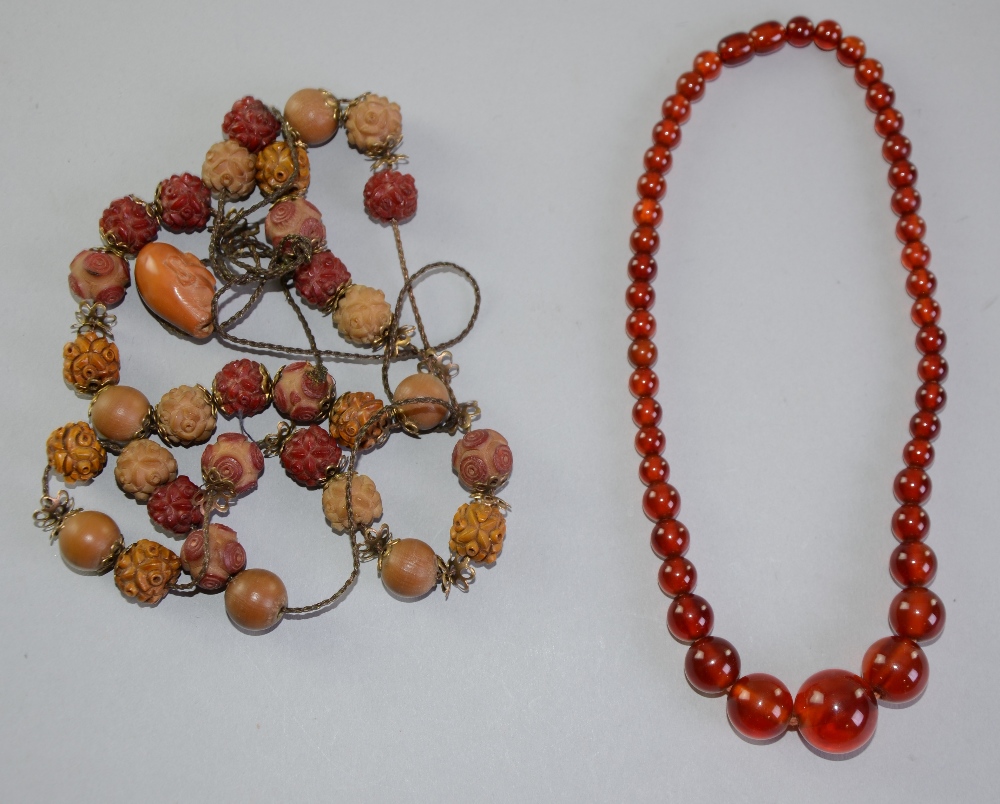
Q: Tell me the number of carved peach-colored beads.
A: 6